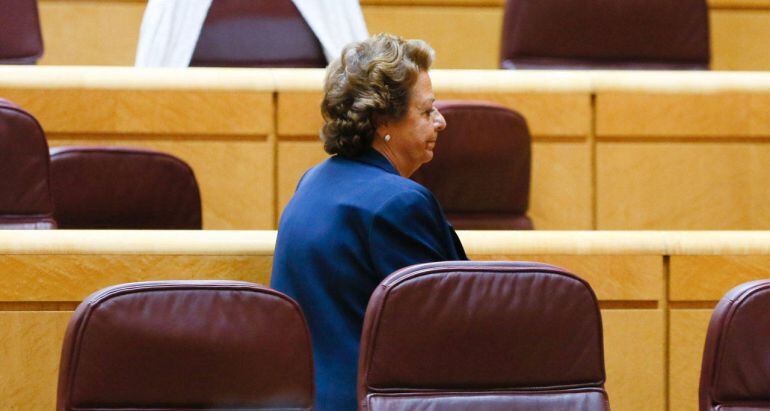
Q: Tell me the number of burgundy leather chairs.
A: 9